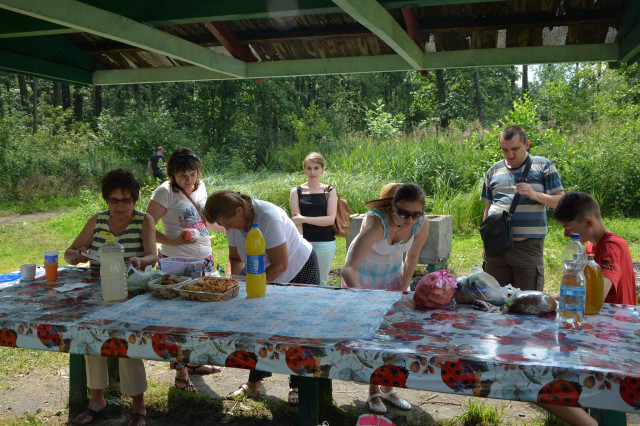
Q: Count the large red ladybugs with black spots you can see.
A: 10